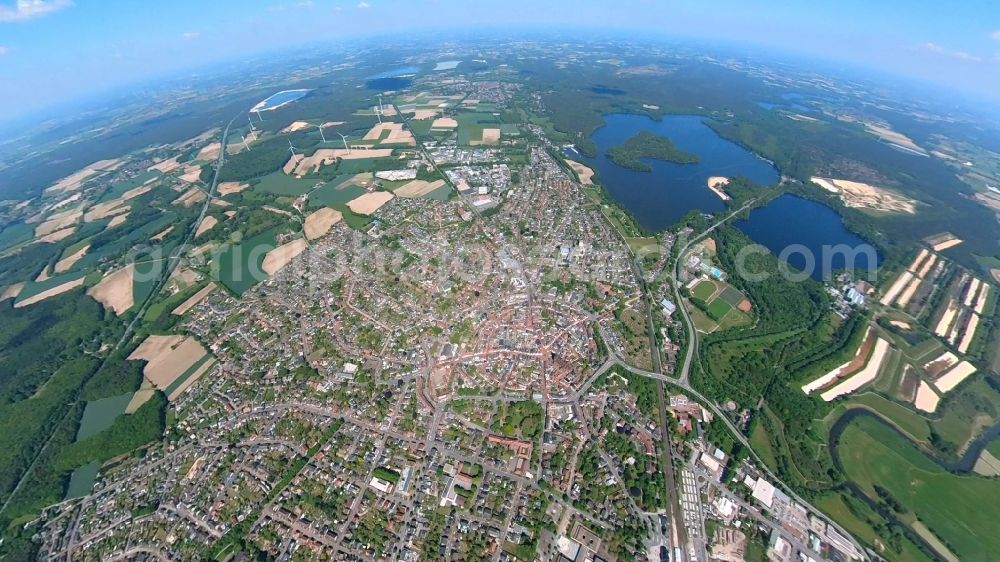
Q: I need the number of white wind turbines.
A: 9